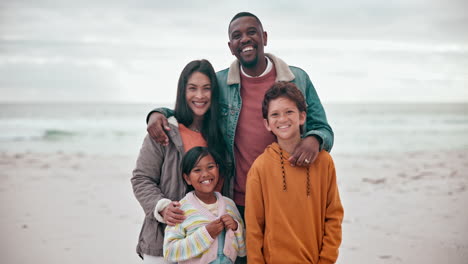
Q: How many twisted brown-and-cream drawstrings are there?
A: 2